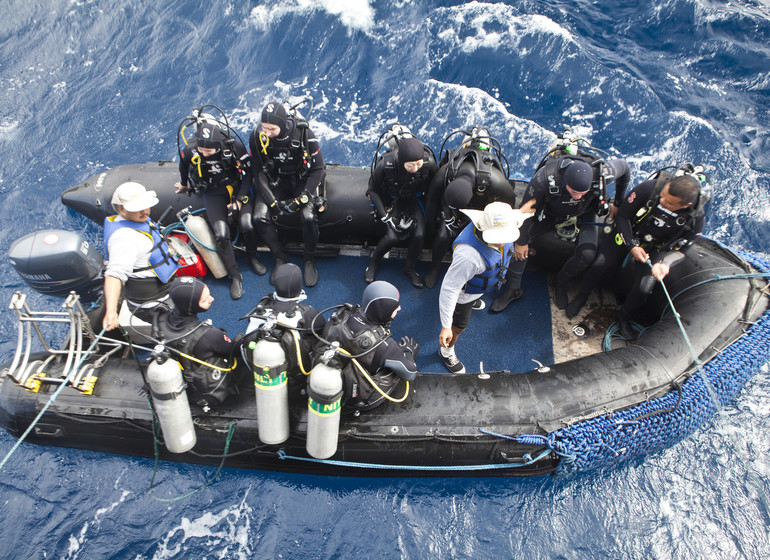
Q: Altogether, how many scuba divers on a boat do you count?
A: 9